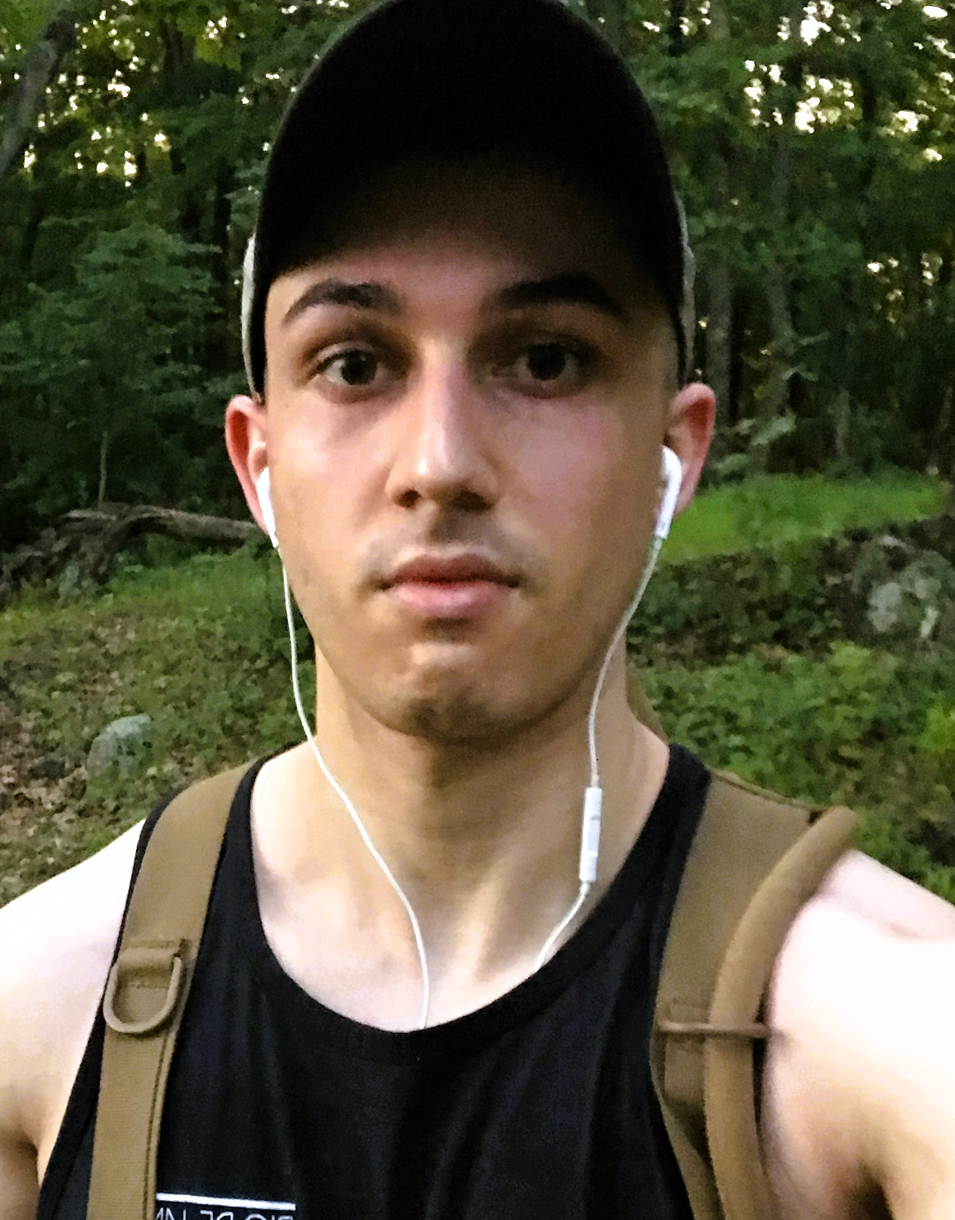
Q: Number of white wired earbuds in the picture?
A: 2